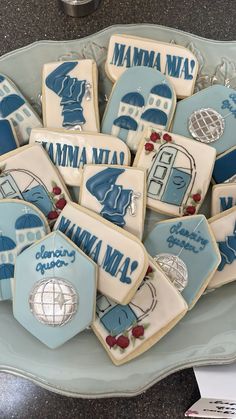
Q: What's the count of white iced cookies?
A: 10